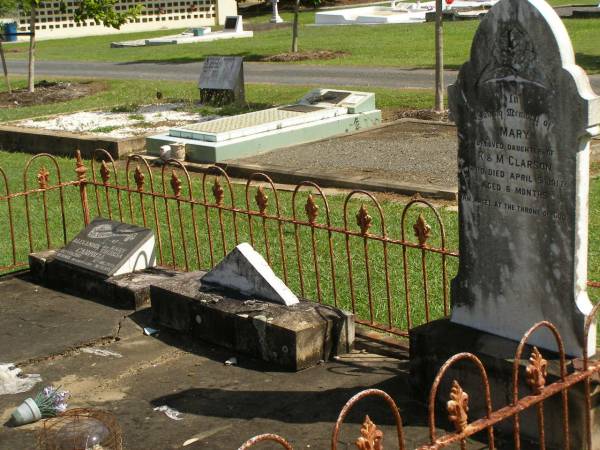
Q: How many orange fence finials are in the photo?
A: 13